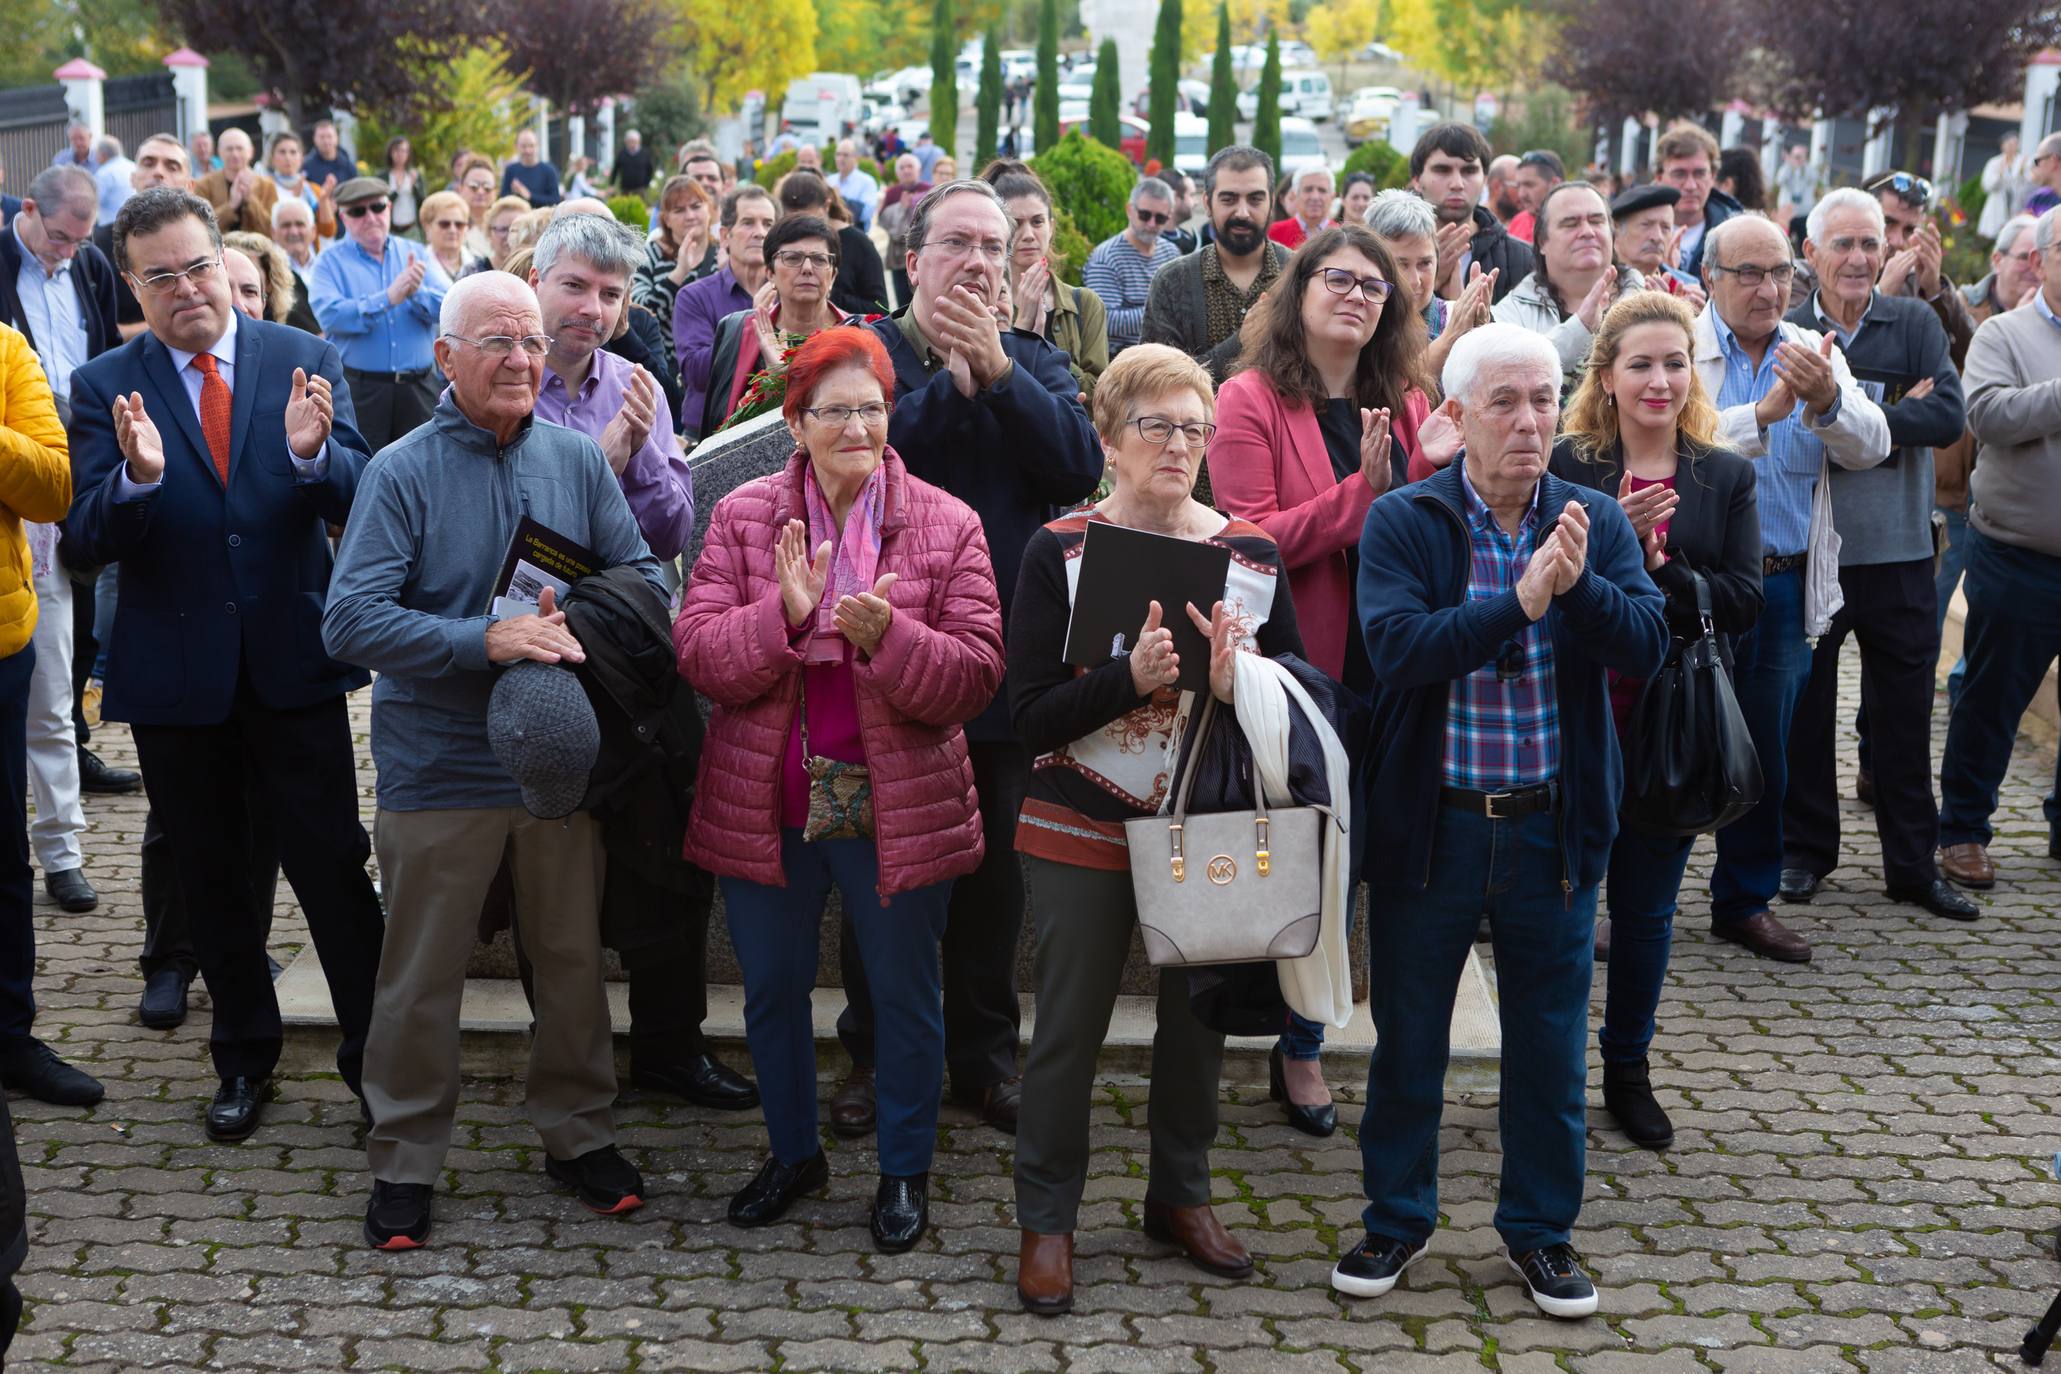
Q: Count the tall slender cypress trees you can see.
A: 7